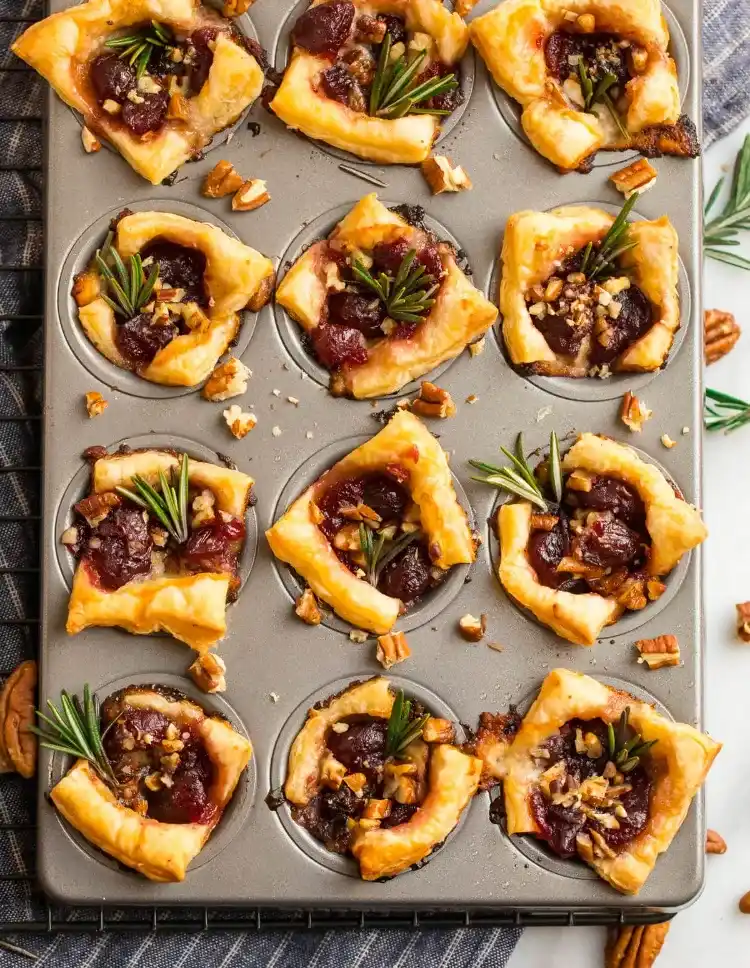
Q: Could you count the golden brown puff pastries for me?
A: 12